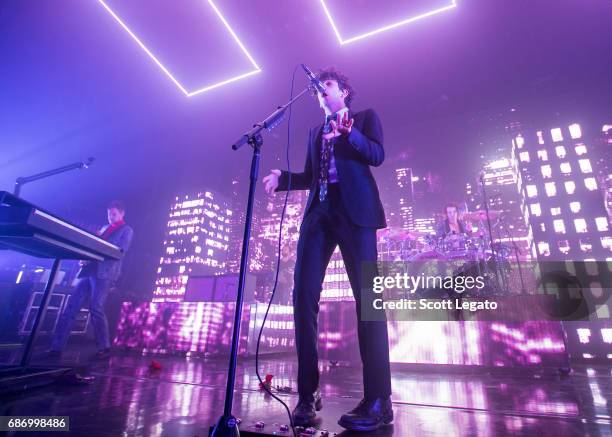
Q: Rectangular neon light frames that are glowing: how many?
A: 2